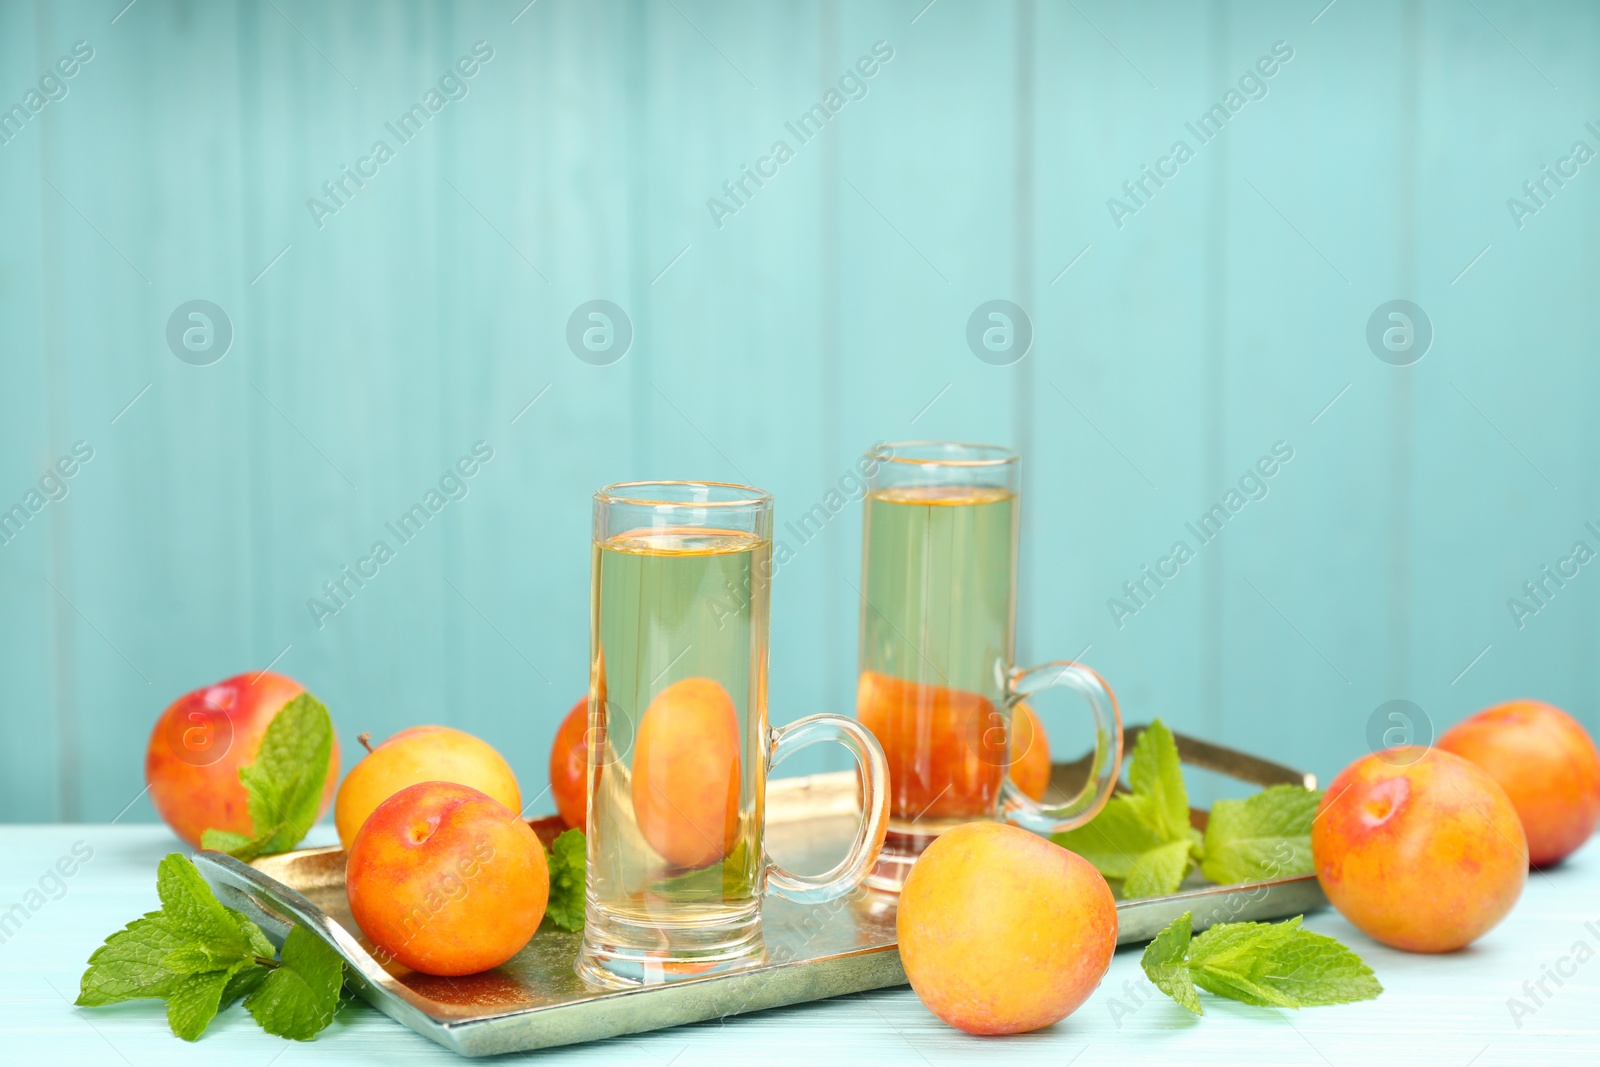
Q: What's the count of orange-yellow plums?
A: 8